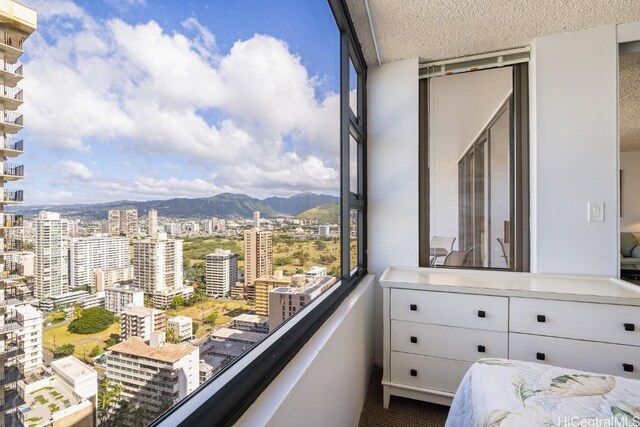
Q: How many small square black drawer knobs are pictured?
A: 9